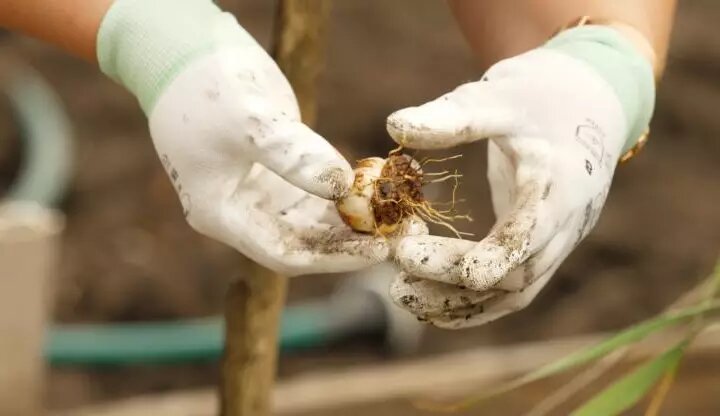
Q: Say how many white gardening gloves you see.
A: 2